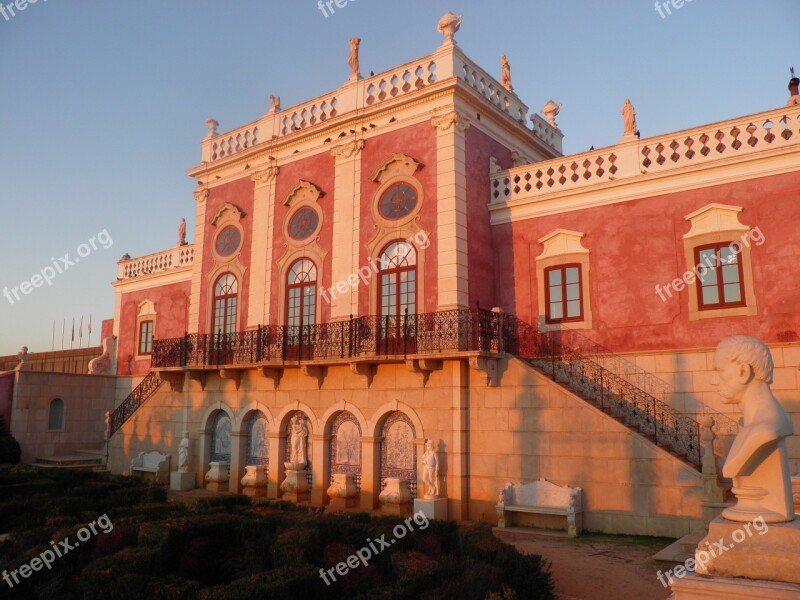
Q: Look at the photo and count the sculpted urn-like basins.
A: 5